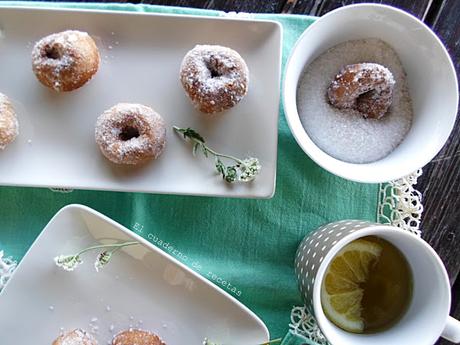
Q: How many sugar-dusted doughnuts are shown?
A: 7